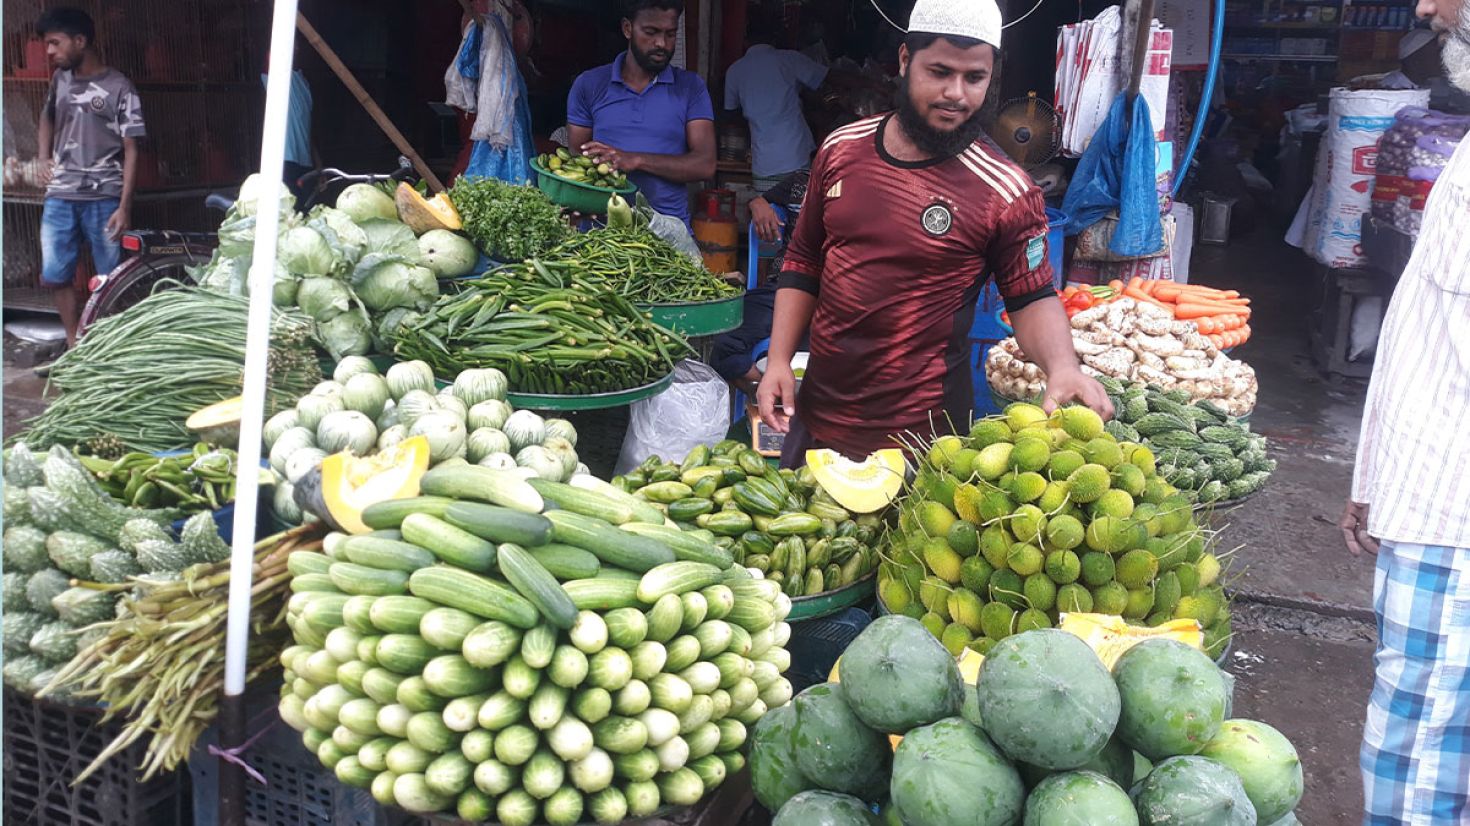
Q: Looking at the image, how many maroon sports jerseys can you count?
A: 1